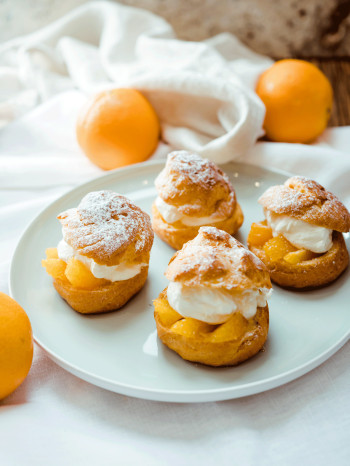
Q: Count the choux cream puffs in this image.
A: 4